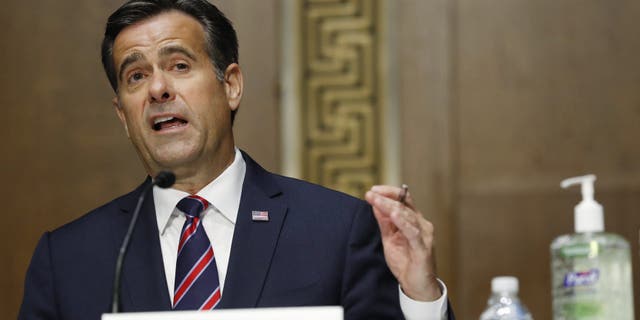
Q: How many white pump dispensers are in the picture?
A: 1